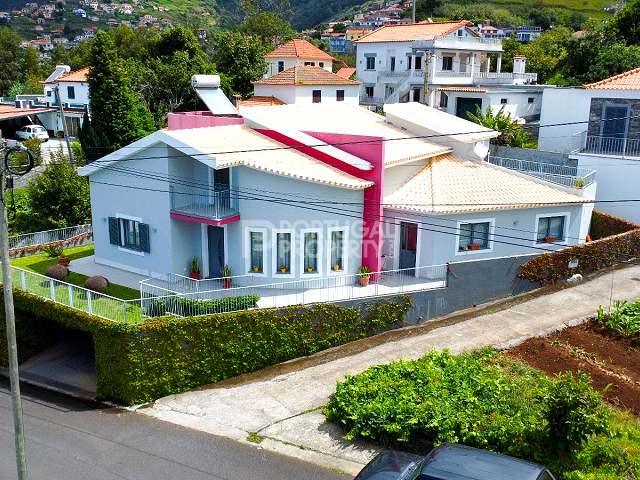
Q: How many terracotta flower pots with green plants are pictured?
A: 3